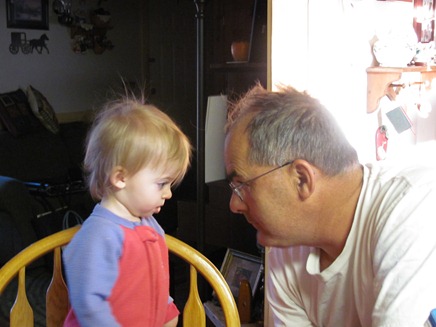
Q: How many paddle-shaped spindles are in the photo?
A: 3